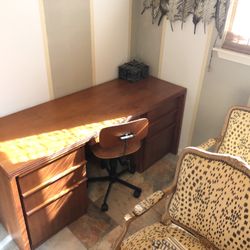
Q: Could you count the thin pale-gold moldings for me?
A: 5